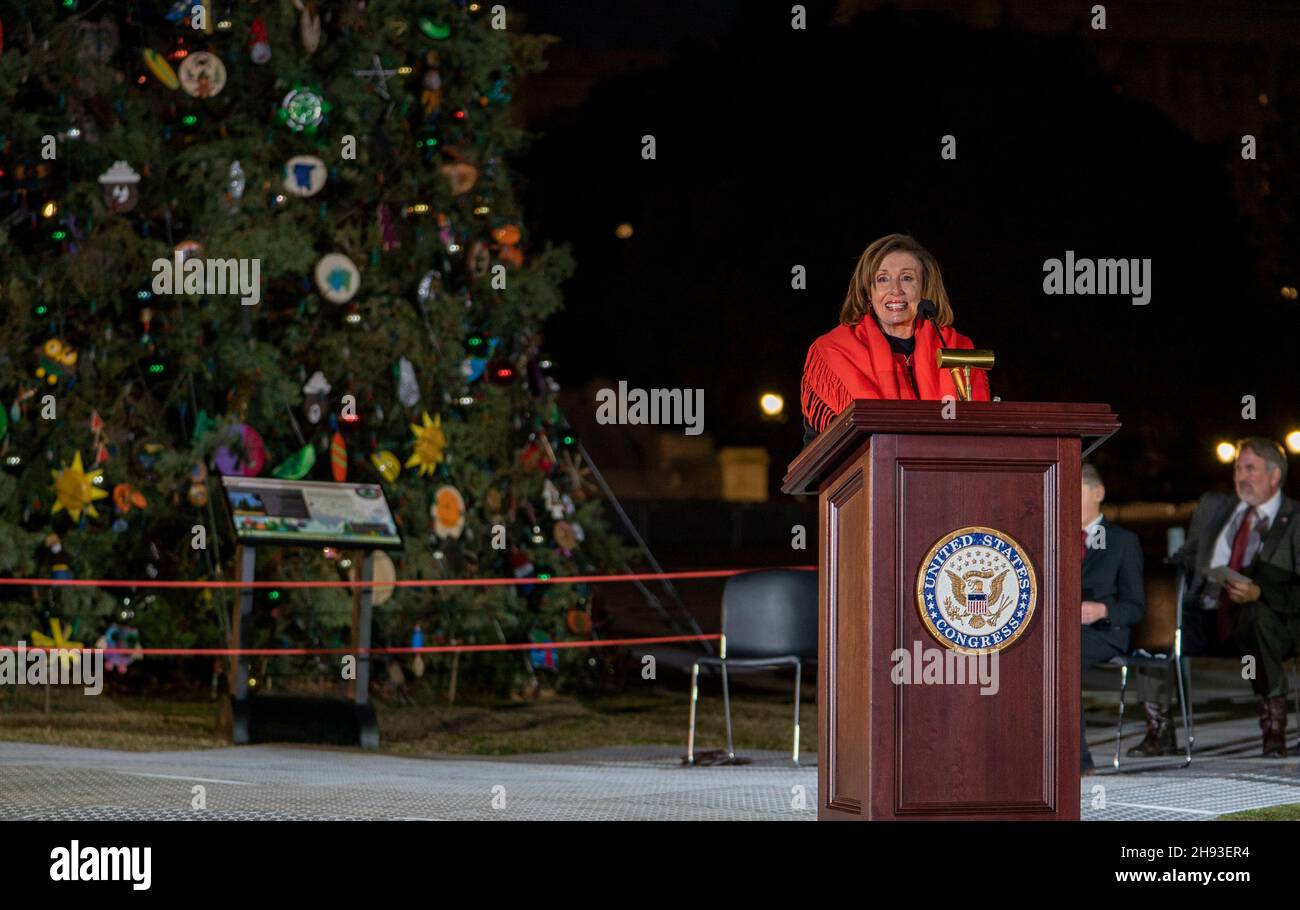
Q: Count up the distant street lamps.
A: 3